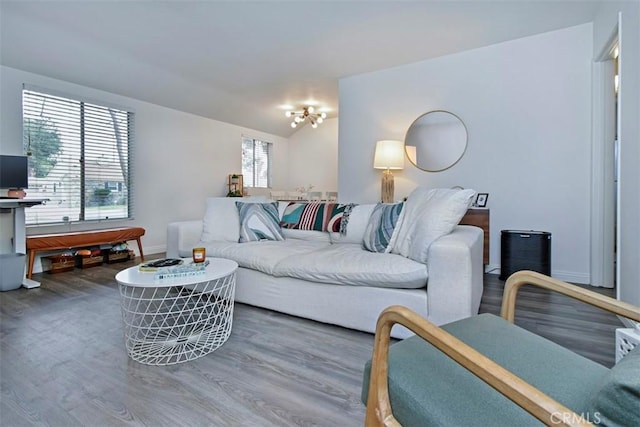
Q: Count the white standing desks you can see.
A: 1